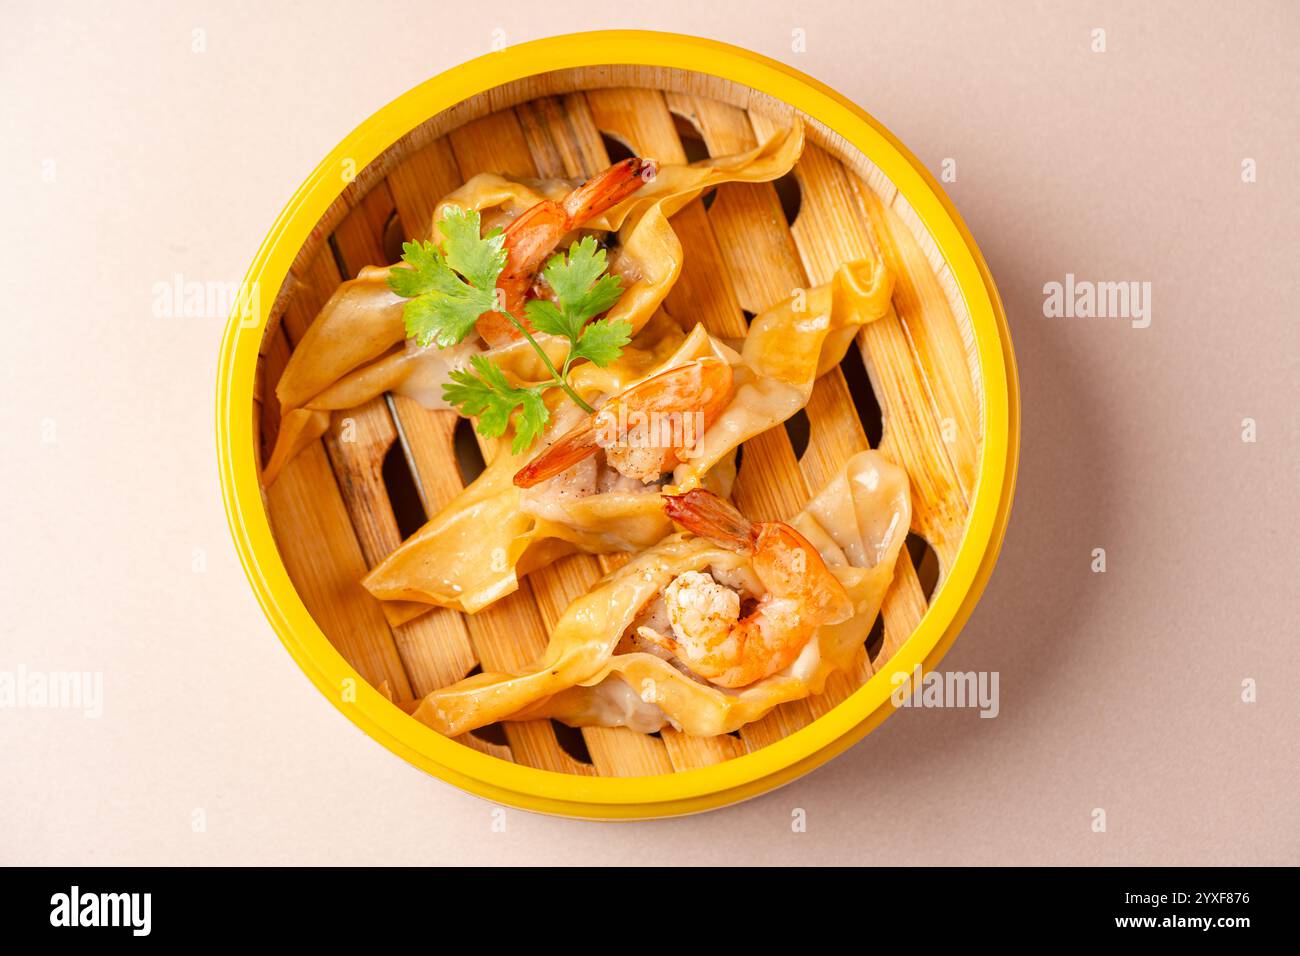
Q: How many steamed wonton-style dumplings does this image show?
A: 3